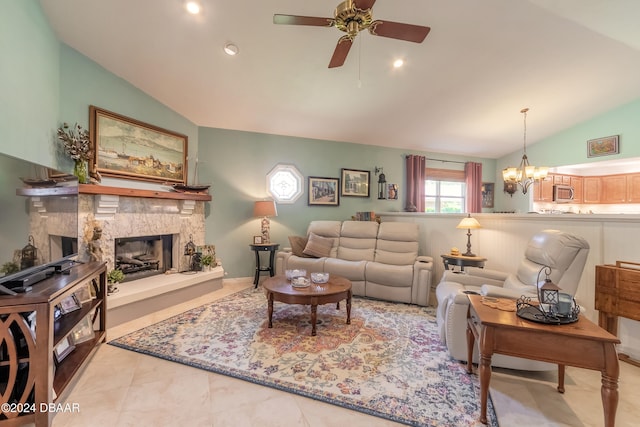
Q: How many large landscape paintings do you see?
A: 1